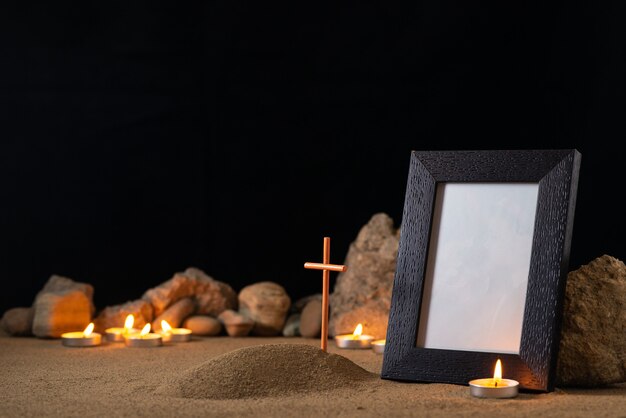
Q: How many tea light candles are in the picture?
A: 7